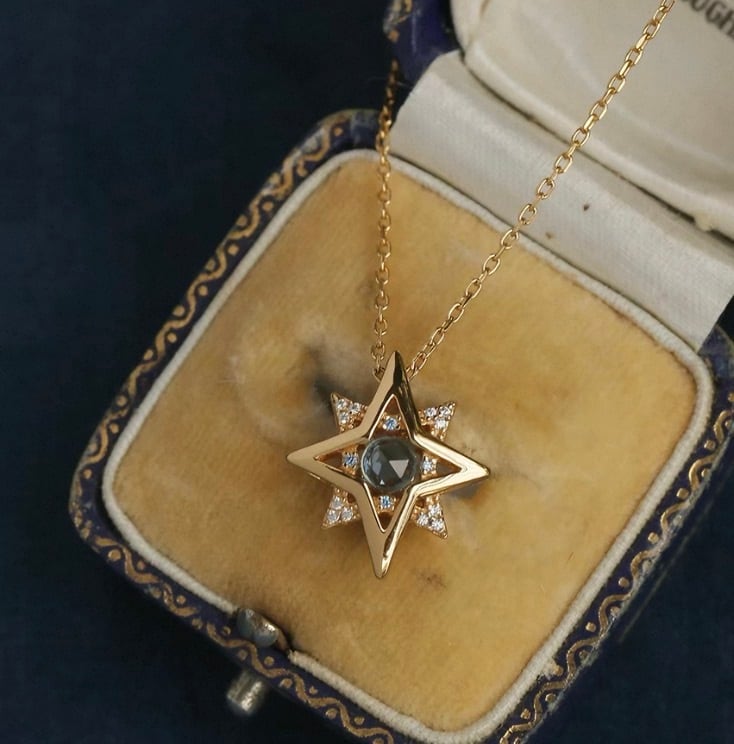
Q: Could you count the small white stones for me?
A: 12